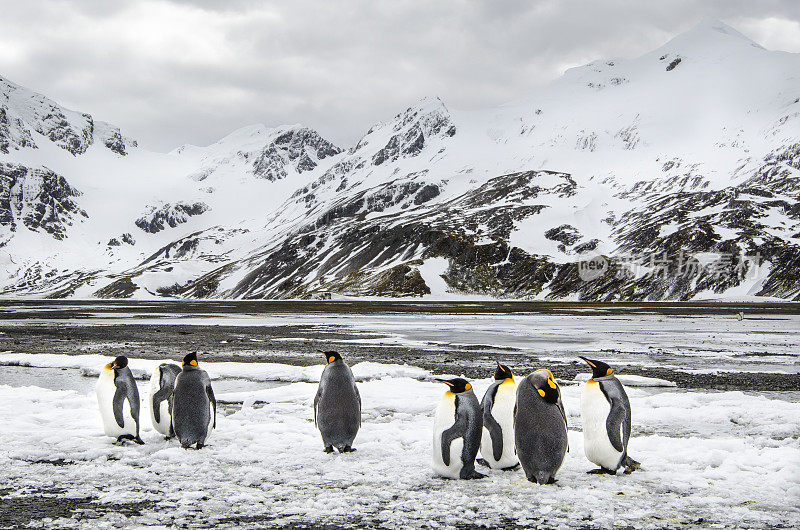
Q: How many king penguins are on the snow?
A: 8